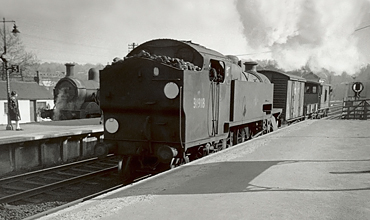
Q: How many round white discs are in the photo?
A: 2